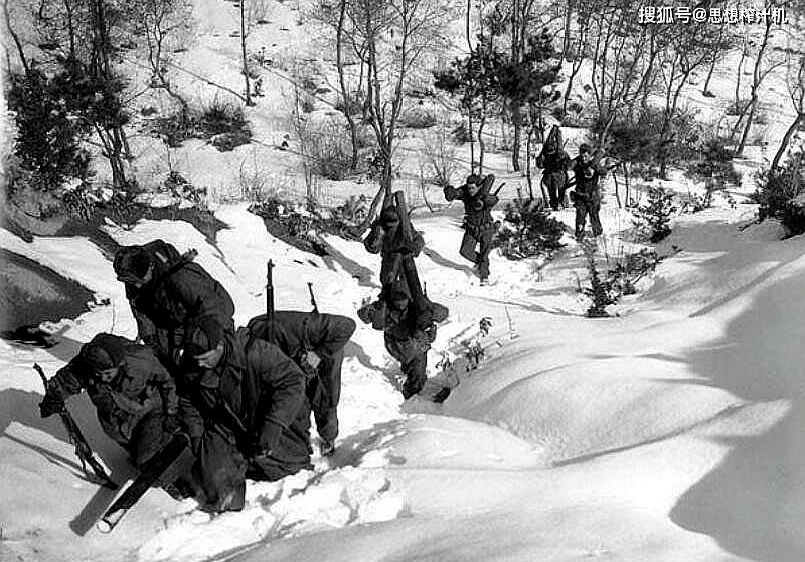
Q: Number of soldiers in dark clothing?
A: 9